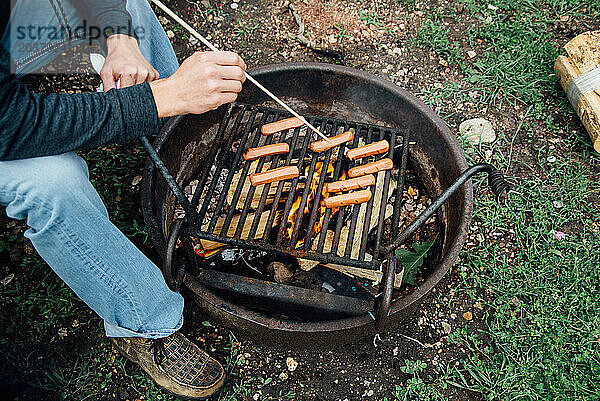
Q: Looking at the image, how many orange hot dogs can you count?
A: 8